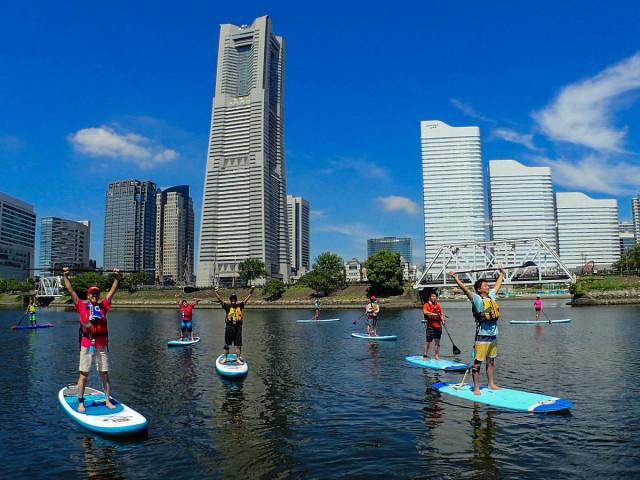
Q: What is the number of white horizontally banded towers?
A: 3